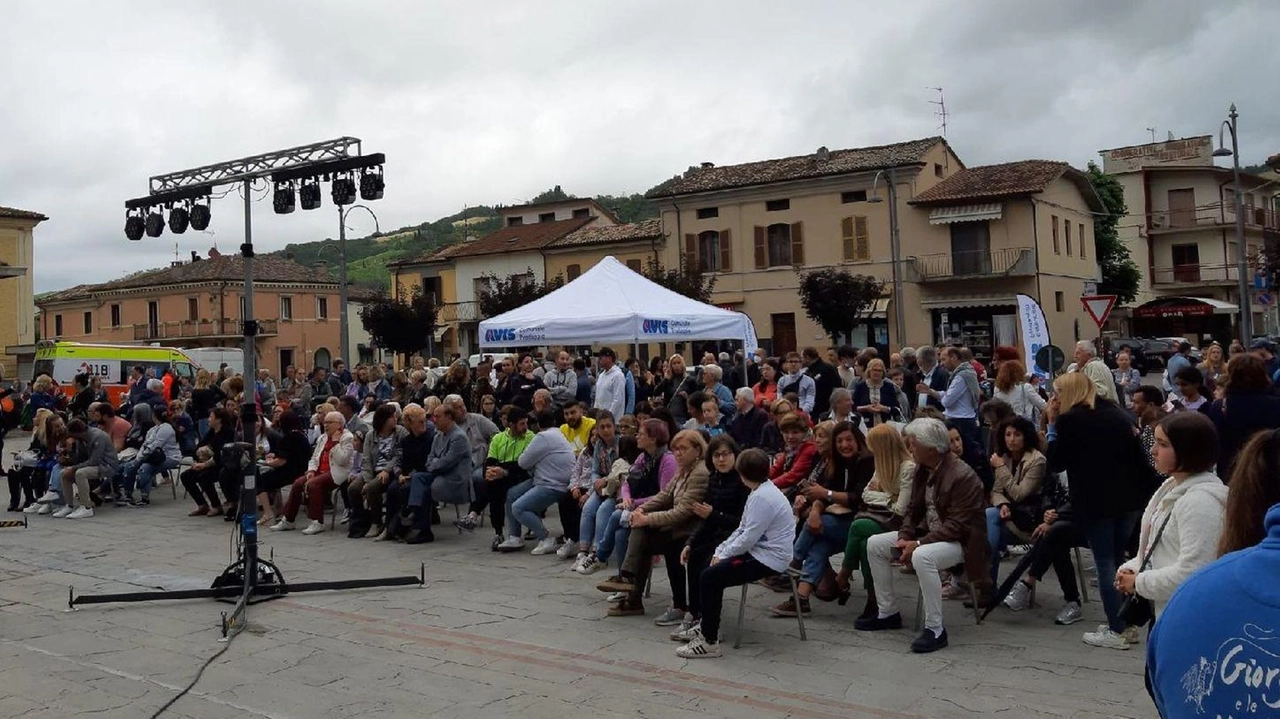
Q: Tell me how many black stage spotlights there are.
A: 8